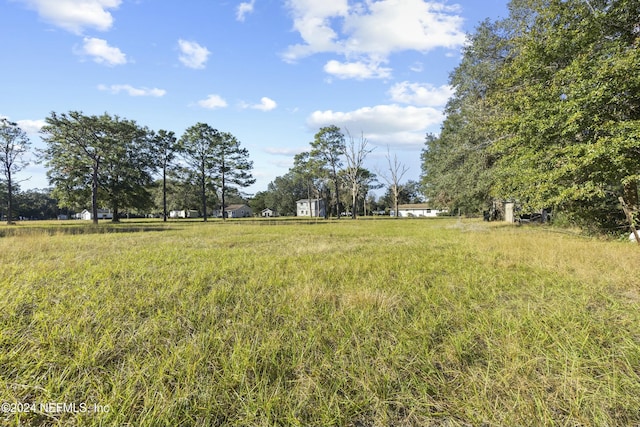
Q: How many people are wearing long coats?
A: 0